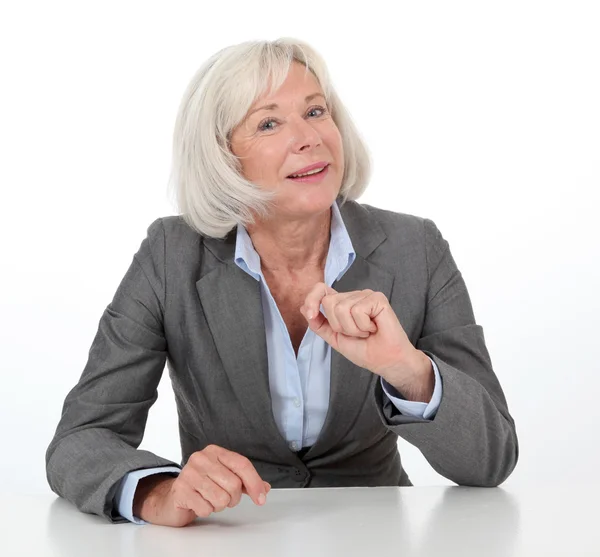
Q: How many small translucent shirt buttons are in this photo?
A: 2